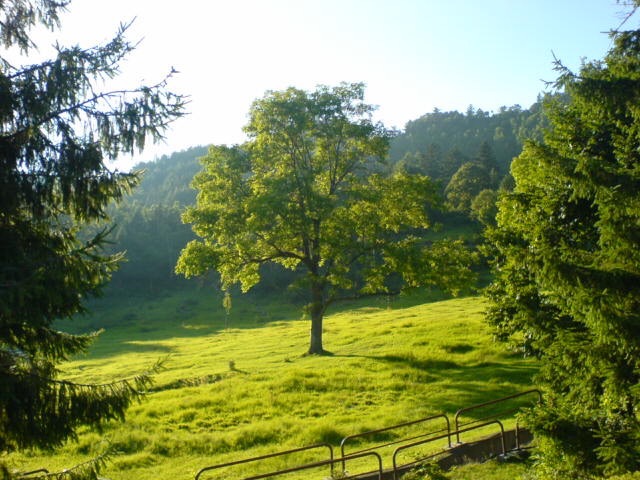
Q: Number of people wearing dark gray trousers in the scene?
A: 0